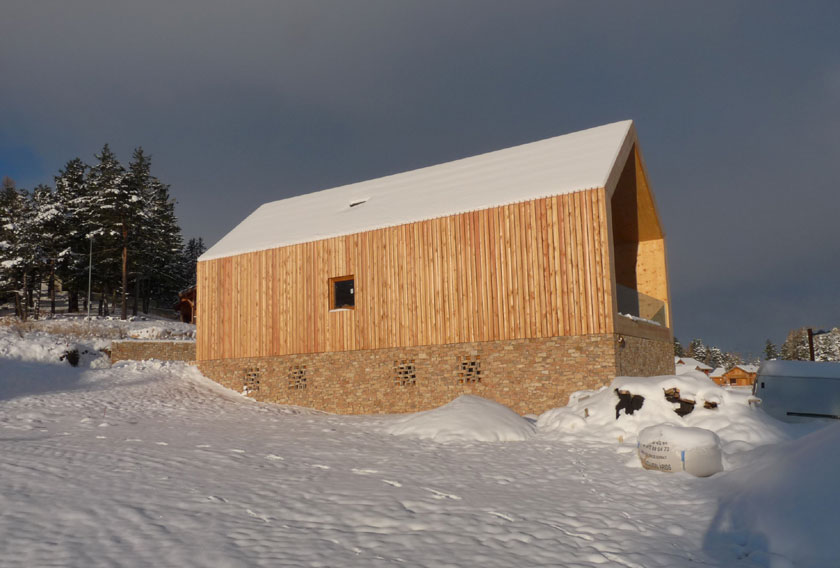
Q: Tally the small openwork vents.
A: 4